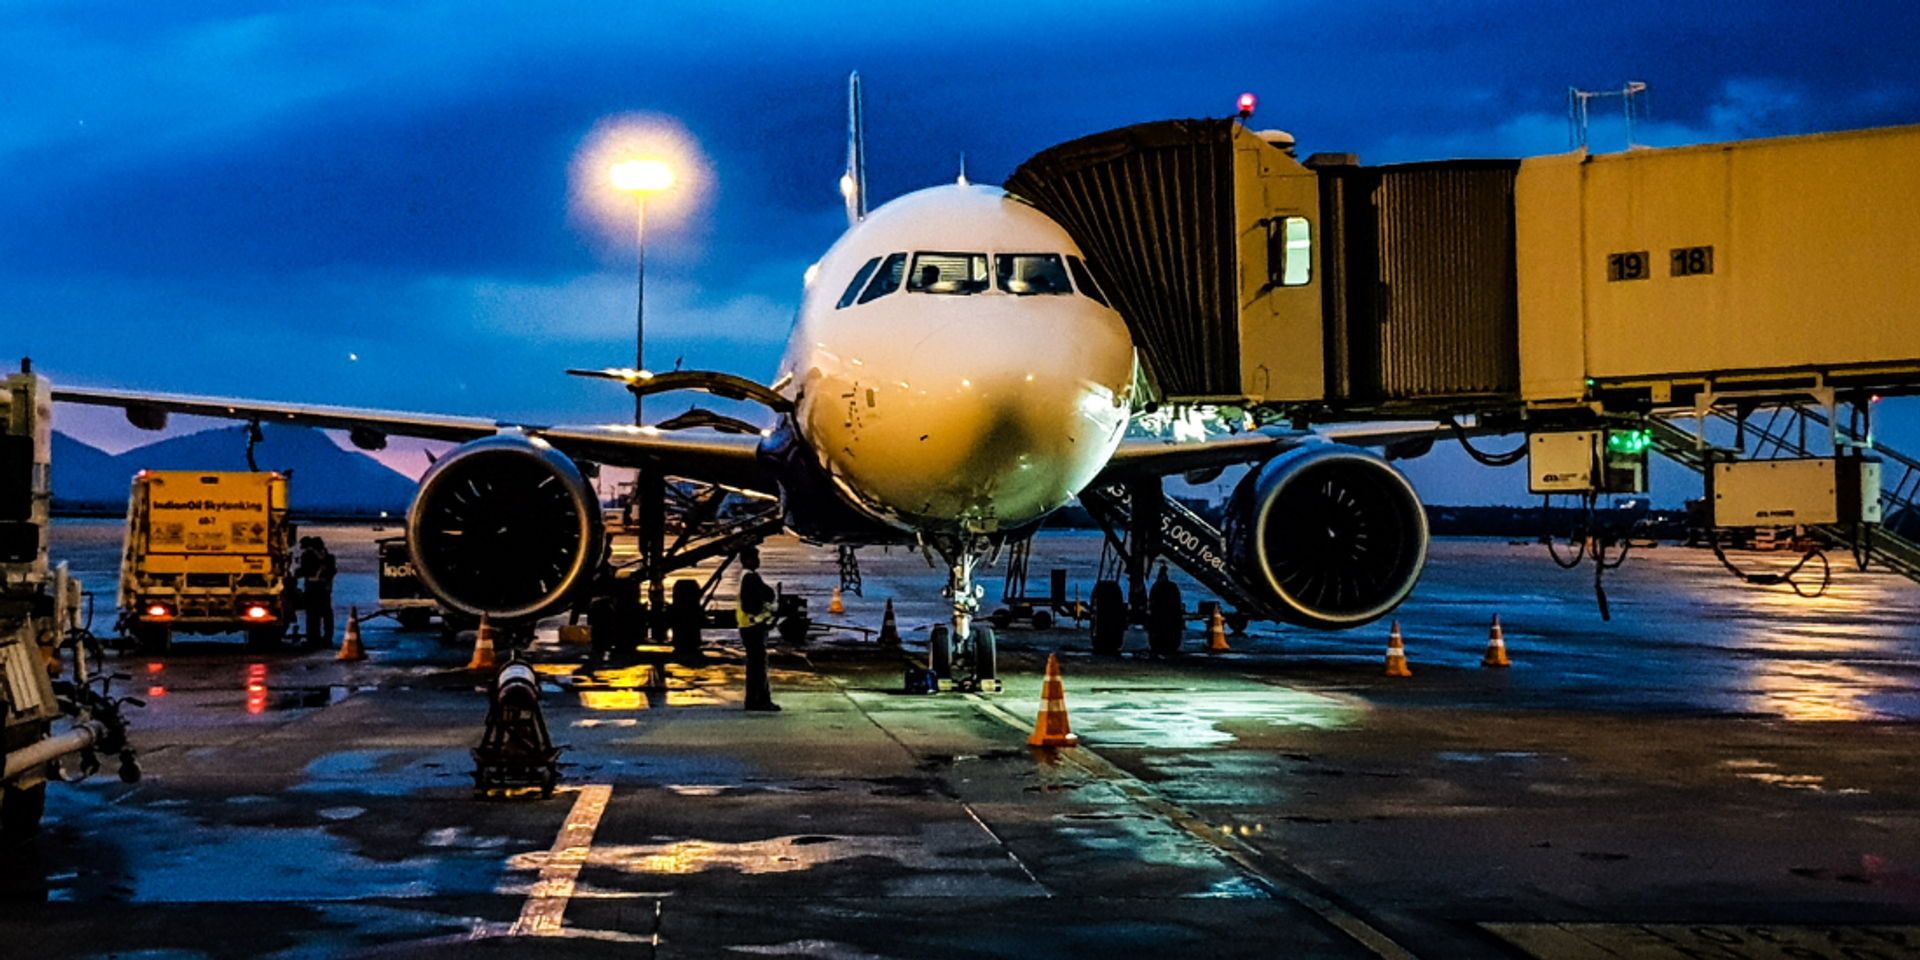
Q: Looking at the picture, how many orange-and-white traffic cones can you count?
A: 8